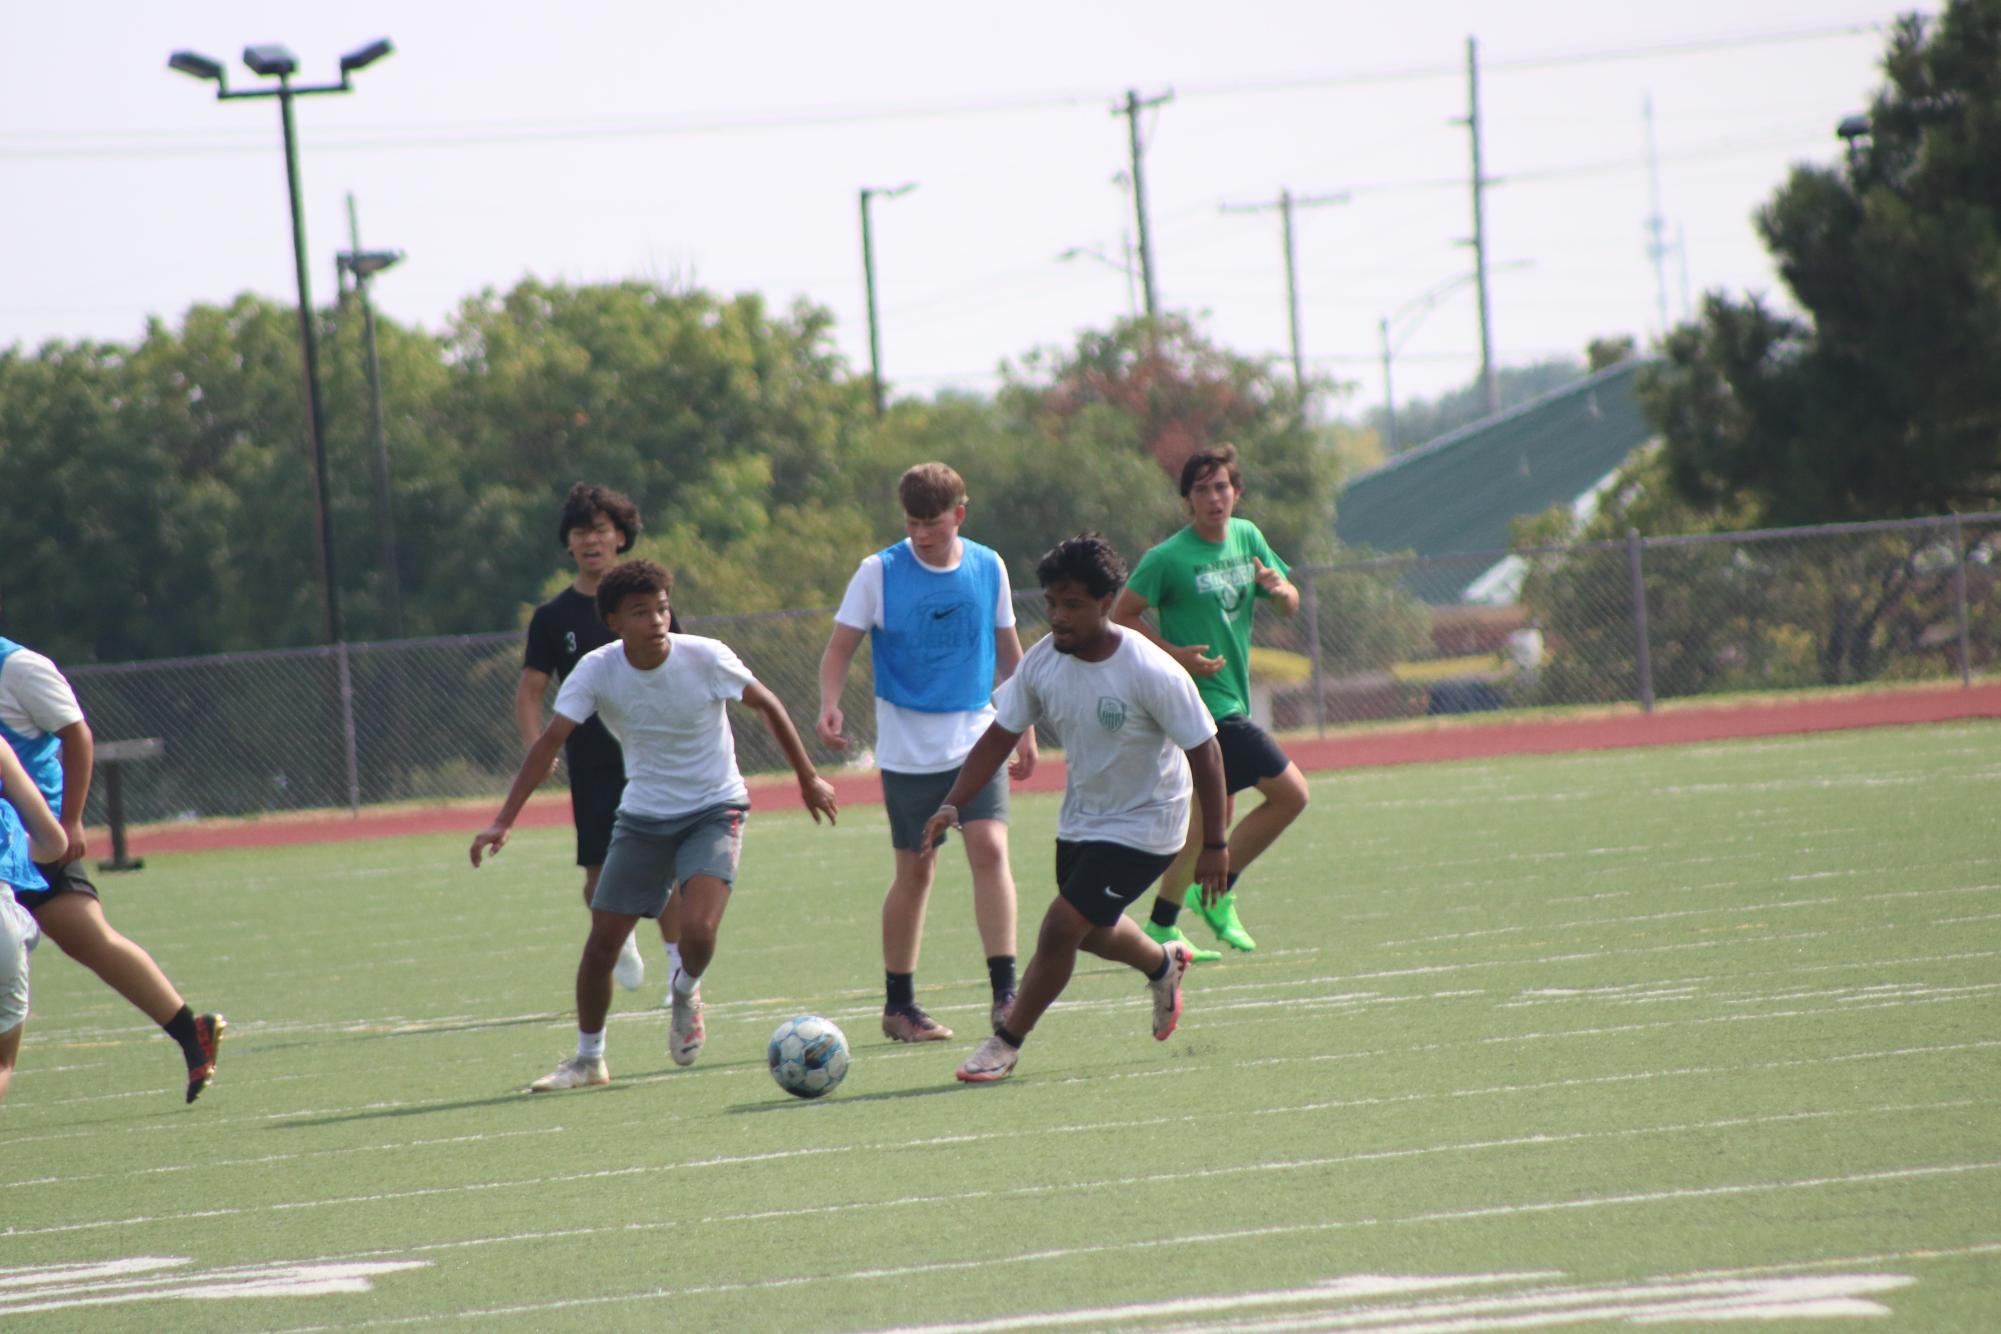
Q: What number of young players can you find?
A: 7